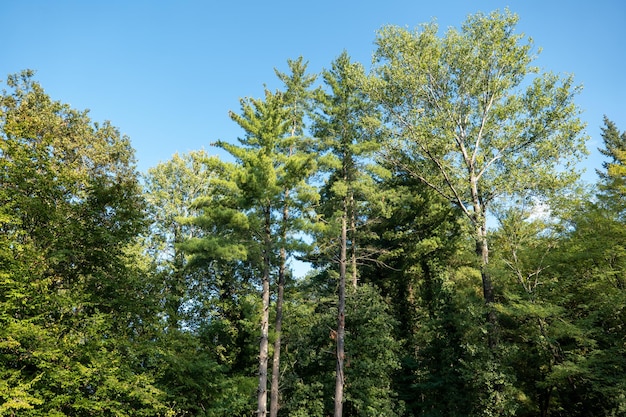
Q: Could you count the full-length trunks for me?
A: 3